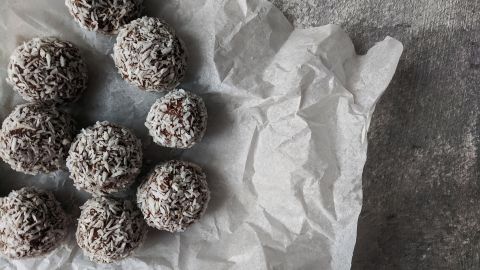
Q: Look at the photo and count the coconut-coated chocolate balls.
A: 9